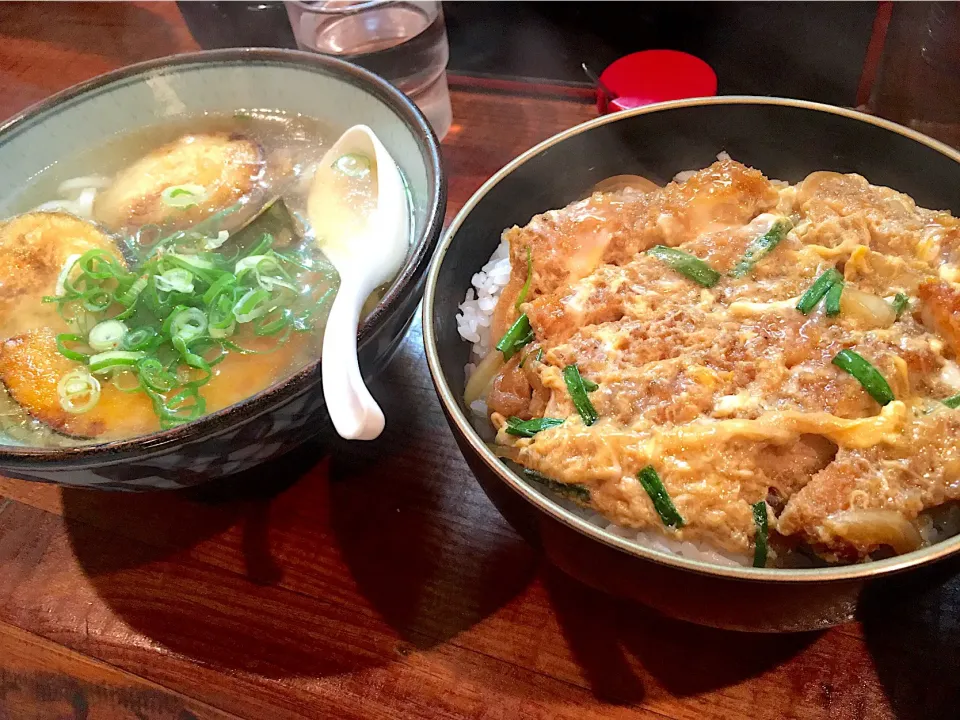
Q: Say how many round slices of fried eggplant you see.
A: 2